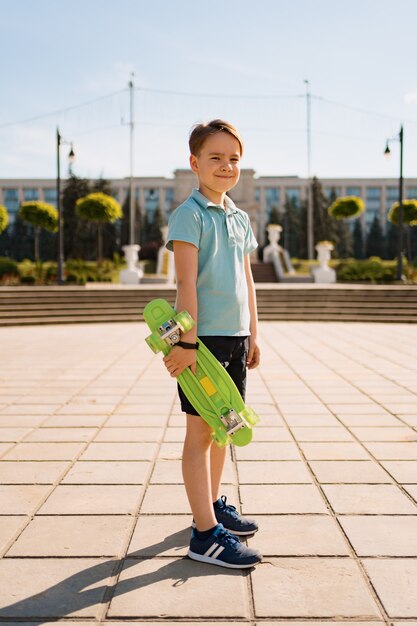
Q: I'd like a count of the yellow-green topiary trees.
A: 5